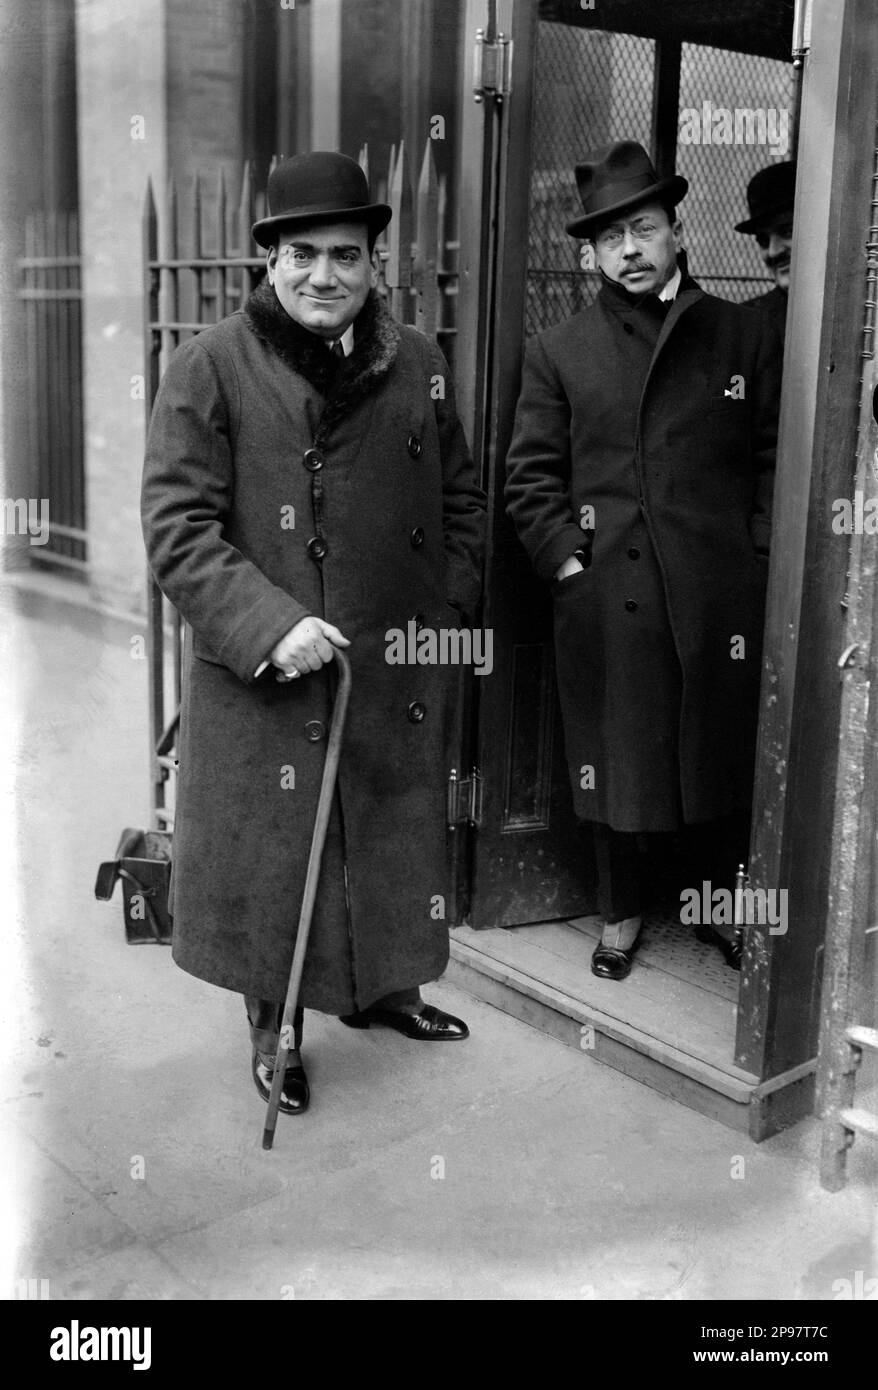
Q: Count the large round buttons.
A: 7